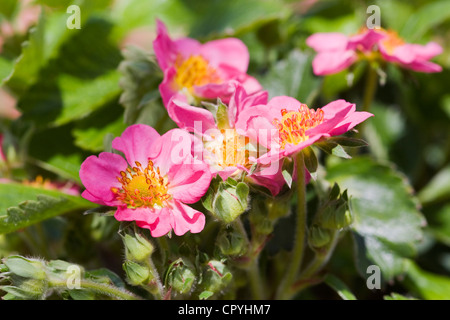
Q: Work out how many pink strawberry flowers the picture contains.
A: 5